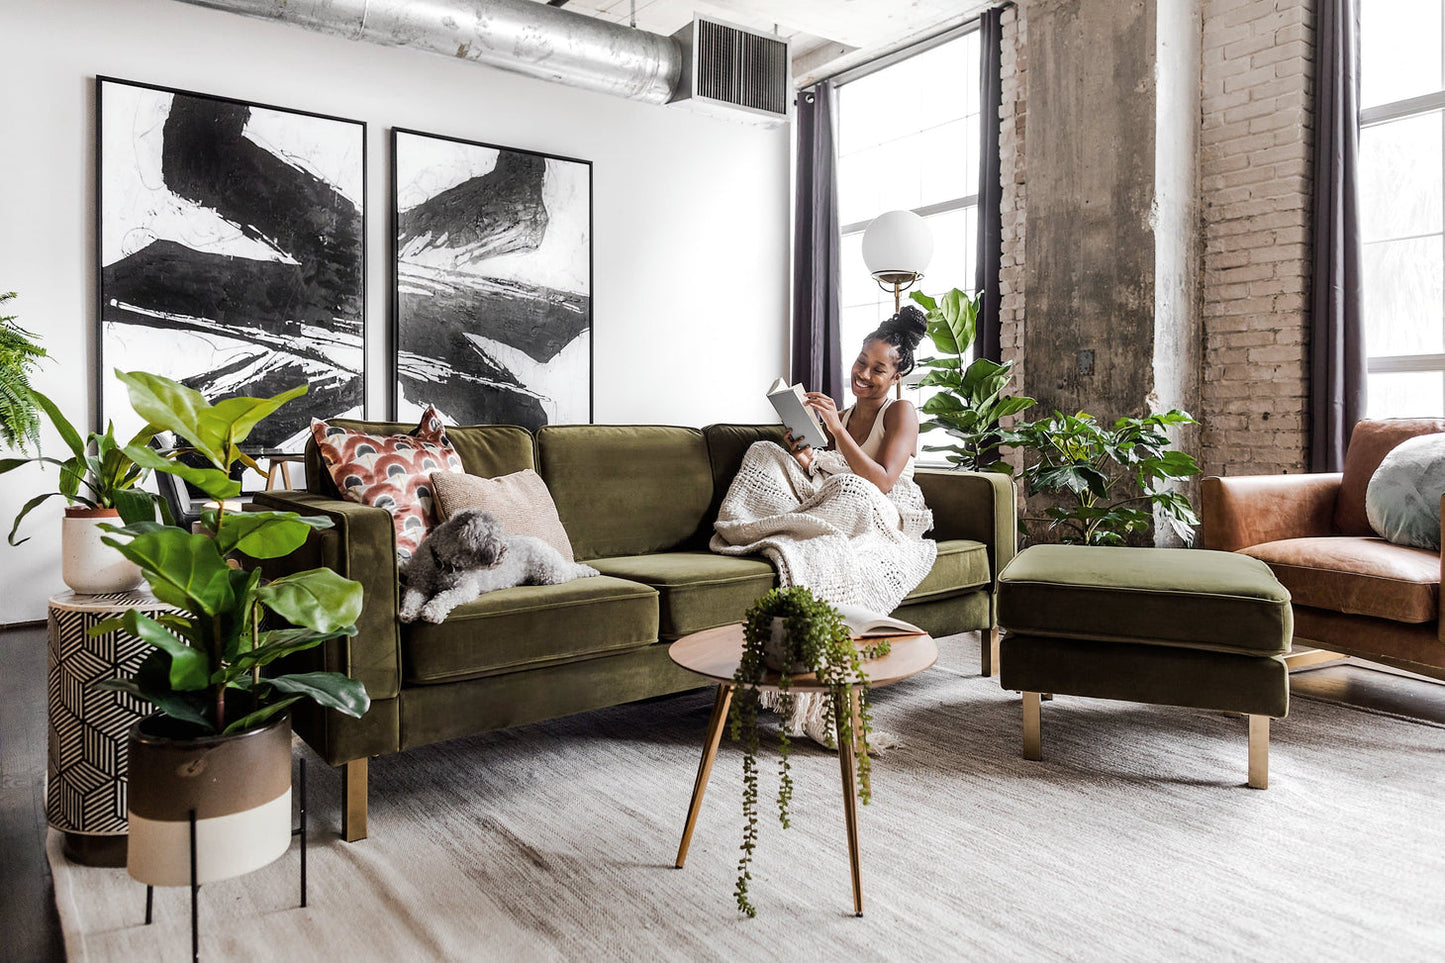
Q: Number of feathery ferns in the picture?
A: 1